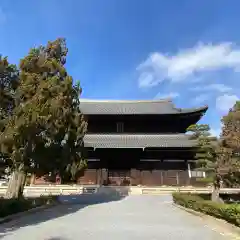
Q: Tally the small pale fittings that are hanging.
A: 2